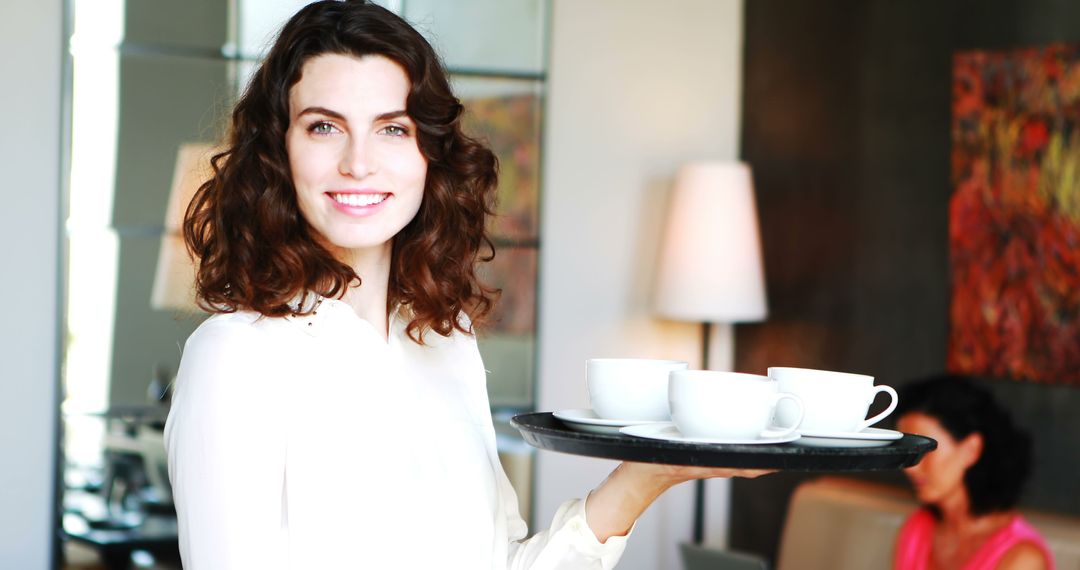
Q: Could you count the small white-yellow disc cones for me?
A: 0